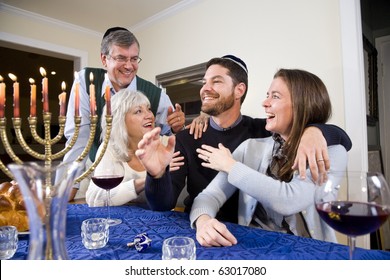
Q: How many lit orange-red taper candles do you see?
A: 8